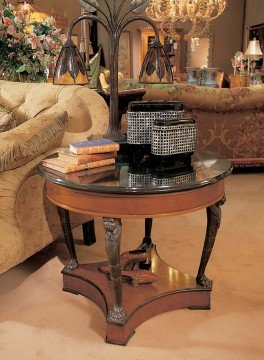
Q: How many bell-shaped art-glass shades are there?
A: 2